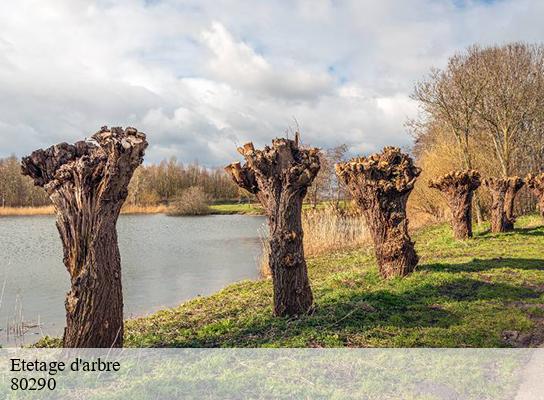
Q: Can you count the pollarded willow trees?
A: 6